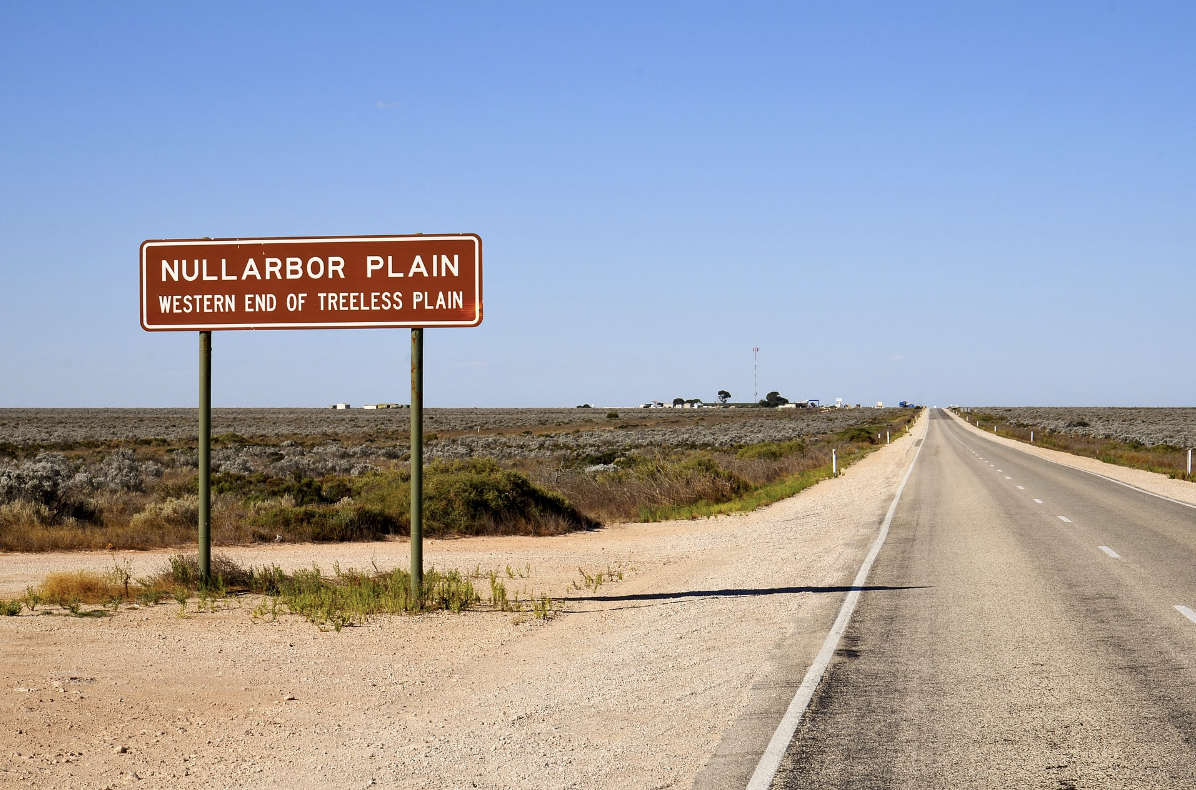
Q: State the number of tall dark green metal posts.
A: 2